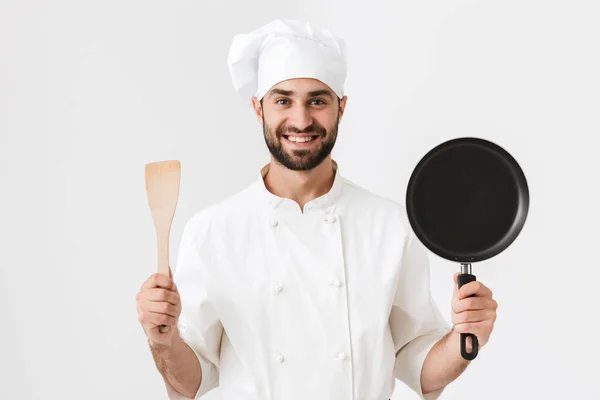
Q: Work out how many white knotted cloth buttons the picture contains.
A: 6